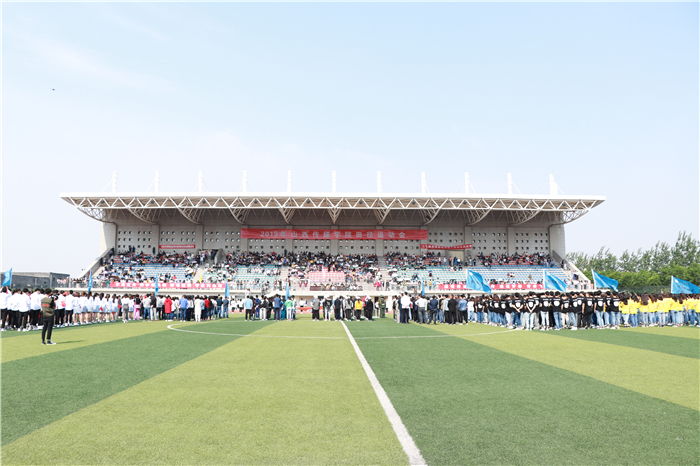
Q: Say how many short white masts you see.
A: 11